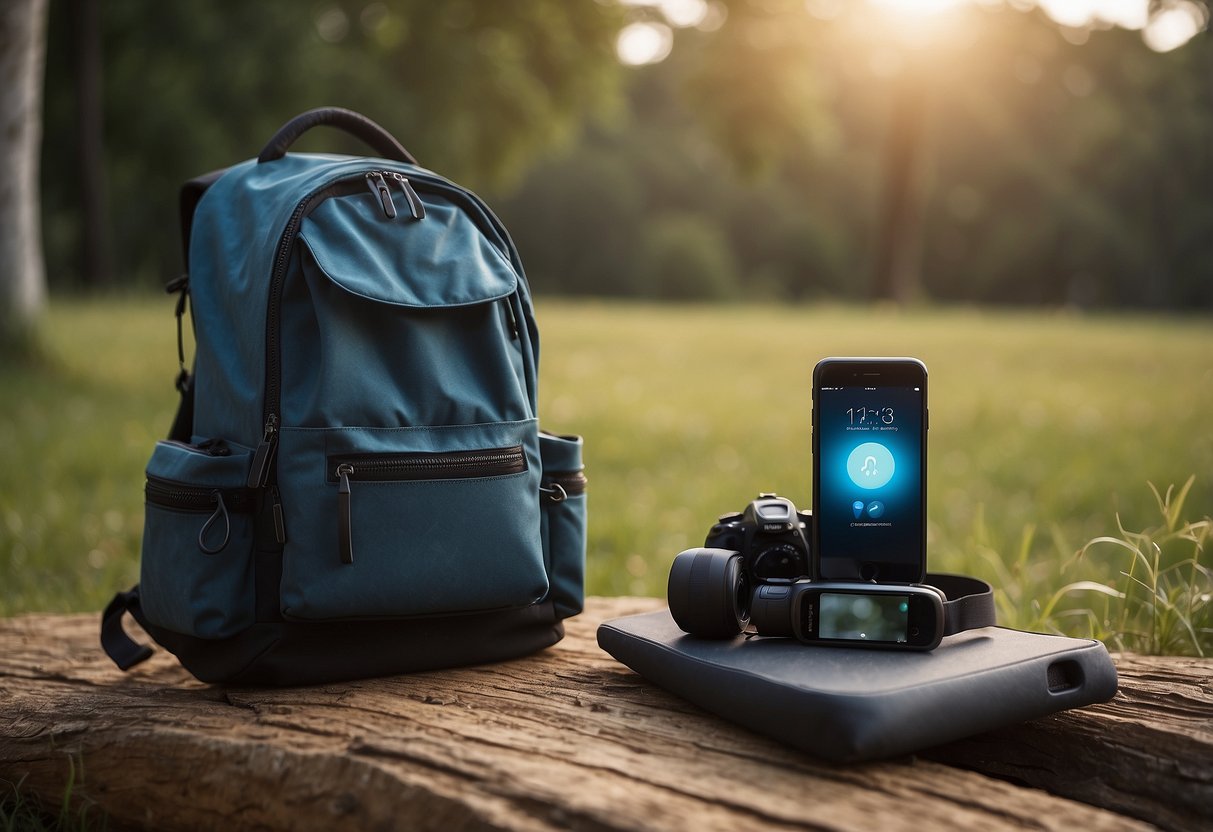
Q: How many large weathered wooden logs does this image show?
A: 1